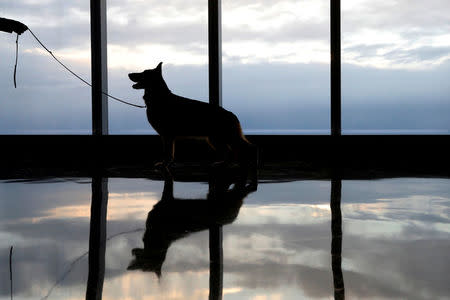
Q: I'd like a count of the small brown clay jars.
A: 0